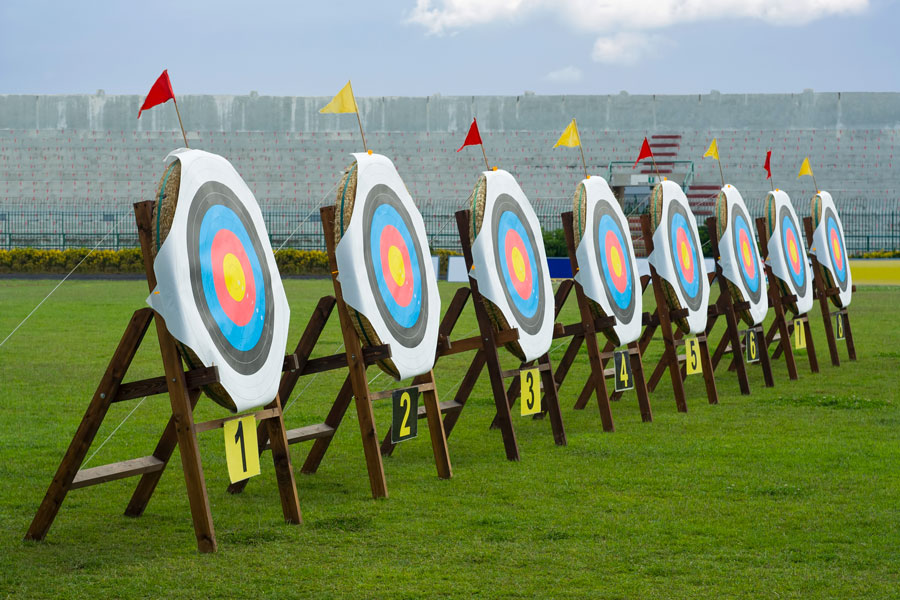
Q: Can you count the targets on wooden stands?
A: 8